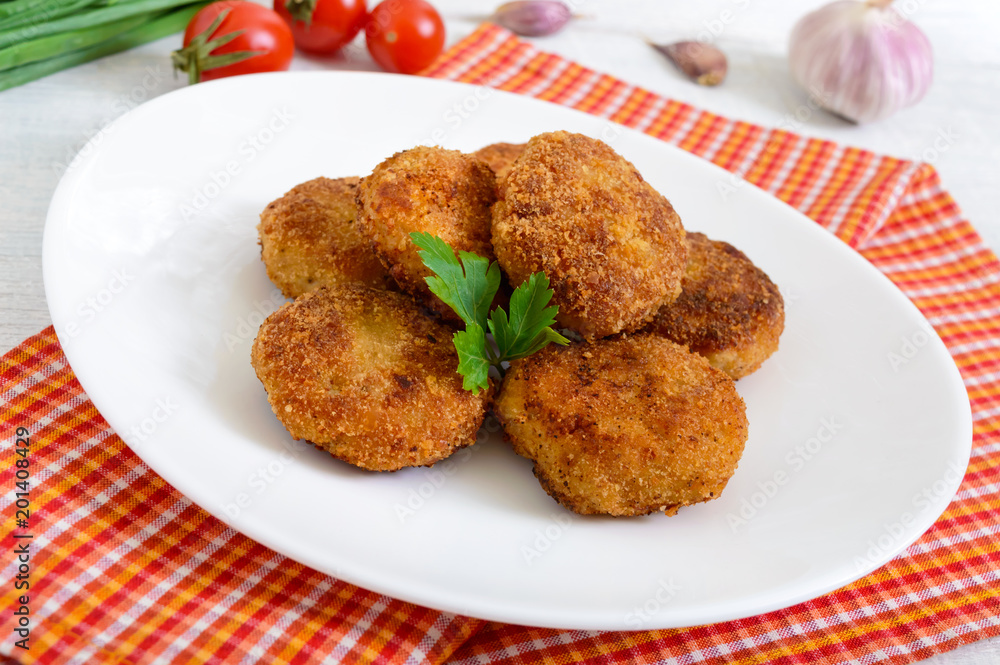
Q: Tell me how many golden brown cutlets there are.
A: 7